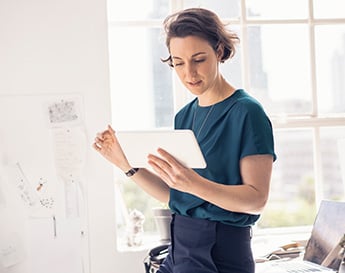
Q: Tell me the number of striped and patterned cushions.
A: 0